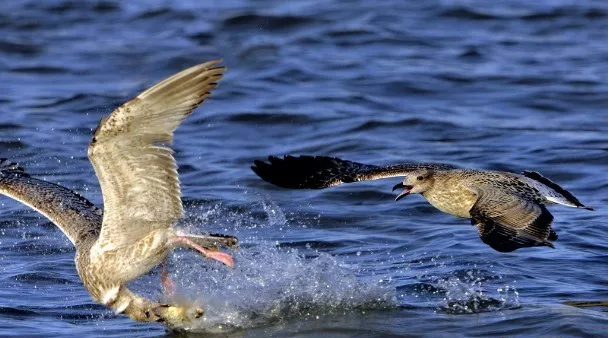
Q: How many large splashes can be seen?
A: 1